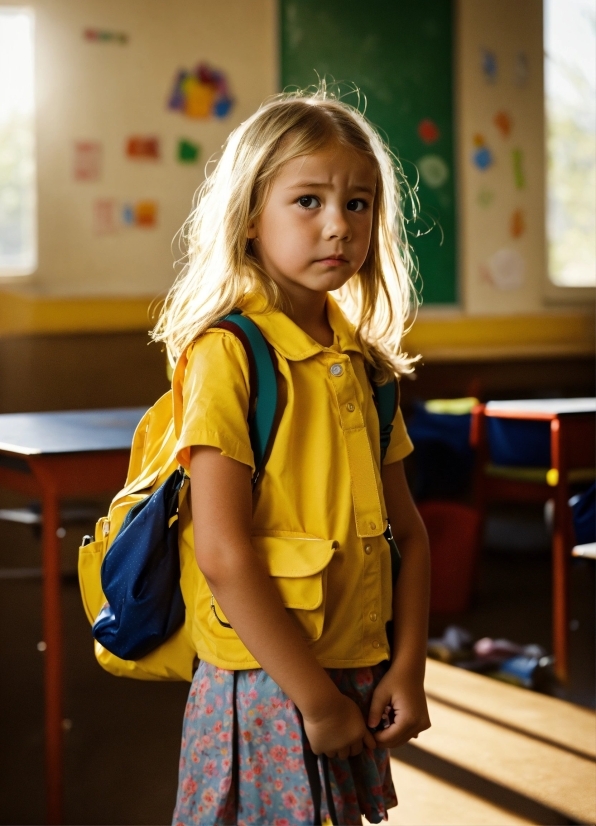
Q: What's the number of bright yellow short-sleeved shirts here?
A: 1